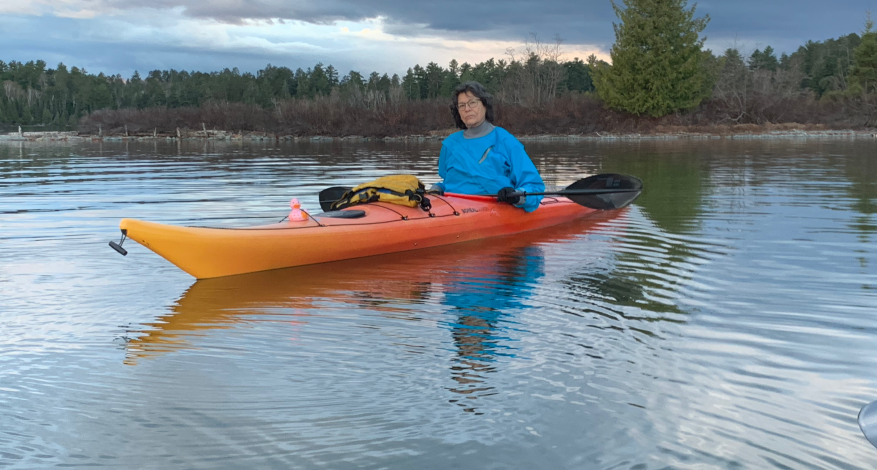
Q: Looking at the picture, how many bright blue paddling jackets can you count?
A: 1